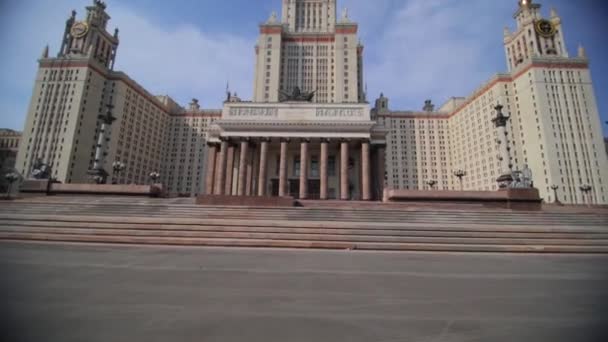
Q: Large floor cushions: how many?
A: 0